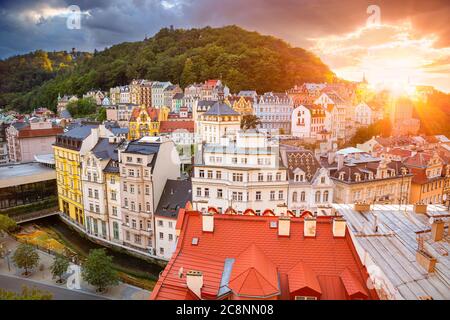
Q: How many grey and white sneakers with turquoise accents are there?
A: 0